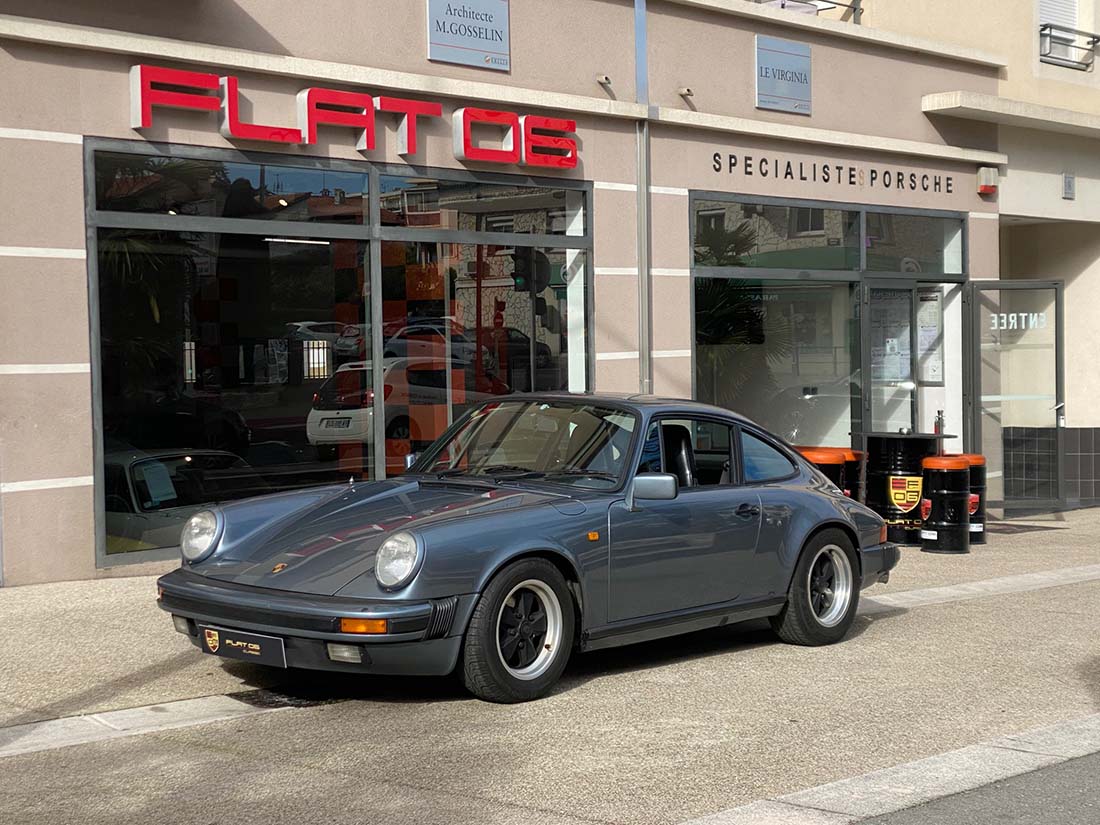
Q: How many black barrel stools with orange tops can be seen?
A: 4